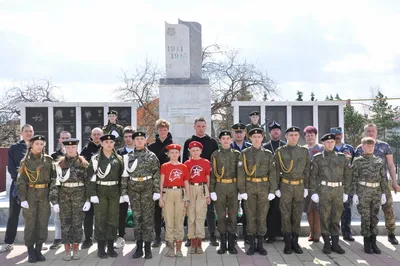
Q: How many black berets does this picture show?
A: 10